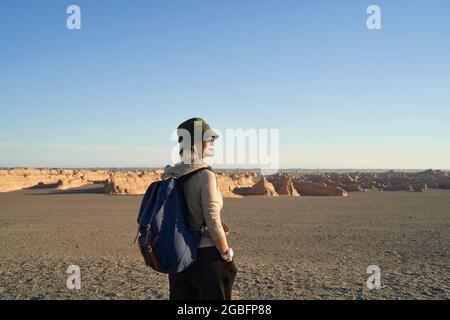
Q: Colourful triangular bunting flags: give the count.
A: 0